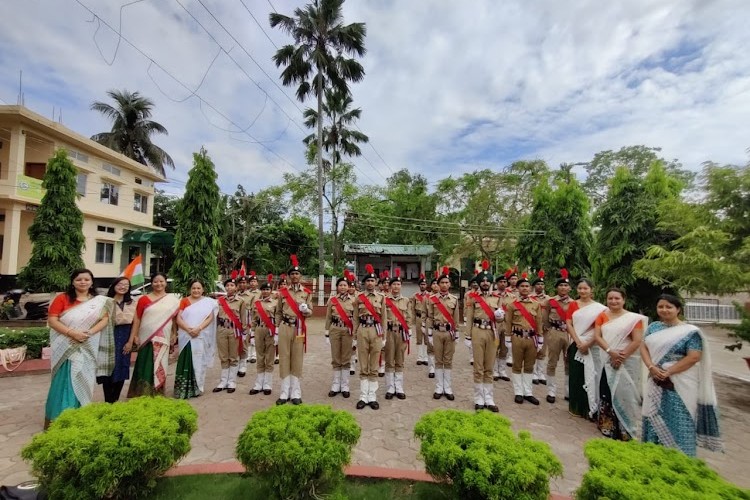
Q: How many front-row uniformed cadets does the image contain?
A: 10